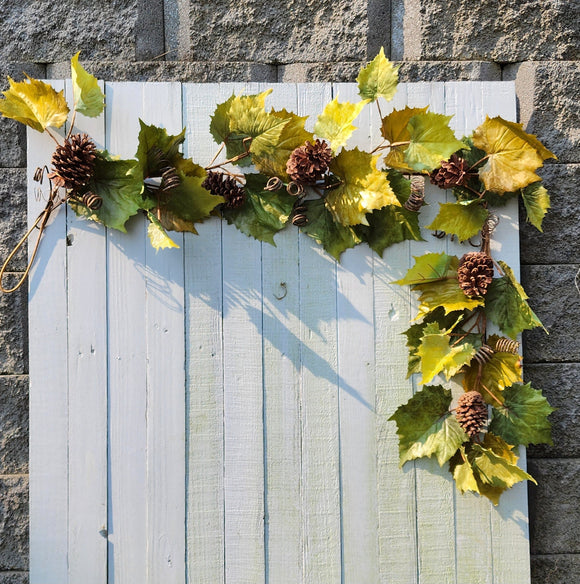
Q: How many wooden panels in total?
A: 13